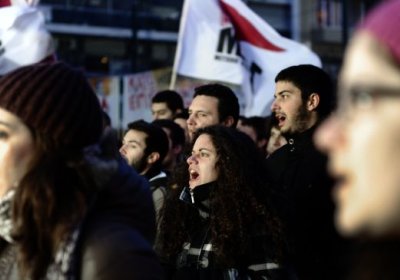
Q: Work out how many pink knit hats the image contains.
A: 1